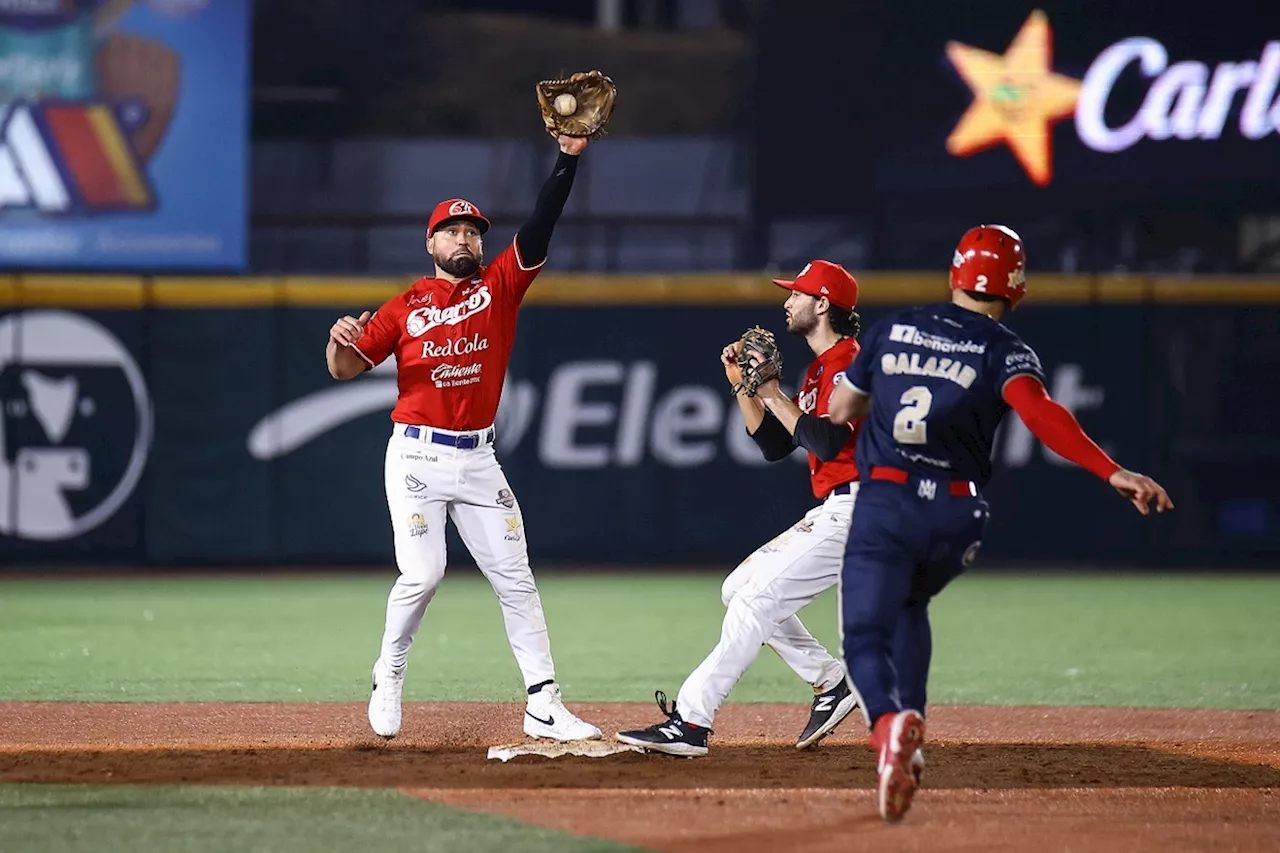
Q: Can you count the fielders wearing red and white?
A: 2